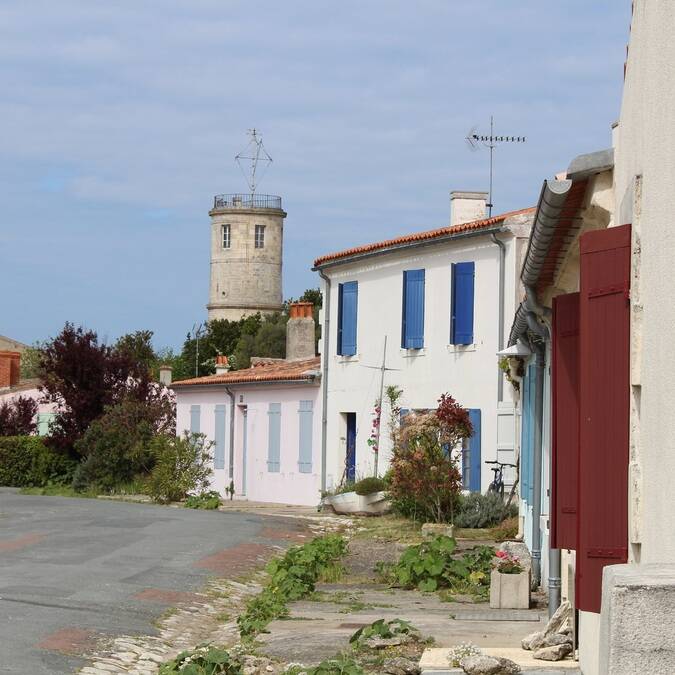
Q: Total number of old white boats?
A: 1